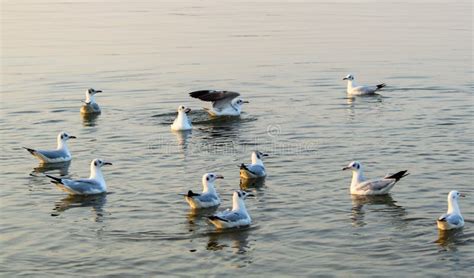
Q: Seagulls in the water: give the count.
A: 11